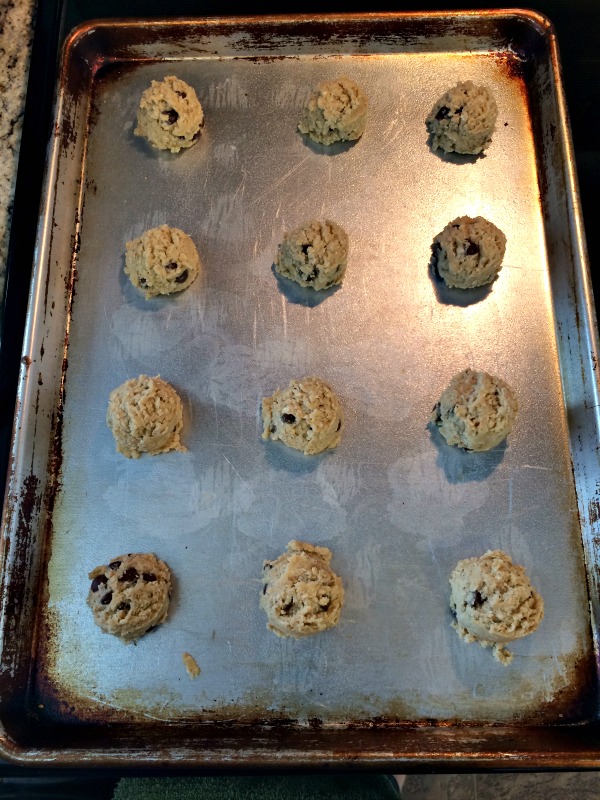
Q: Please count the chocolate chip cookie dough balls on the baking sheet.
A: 12